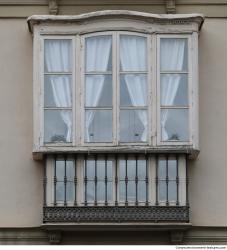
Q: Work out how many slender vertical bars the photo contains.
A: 15